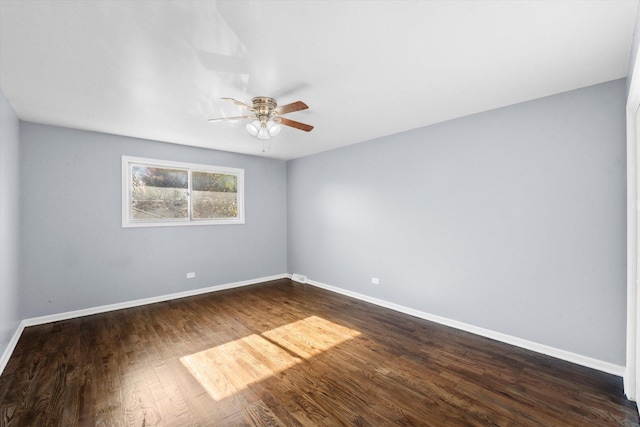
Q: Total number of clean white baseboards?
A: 3